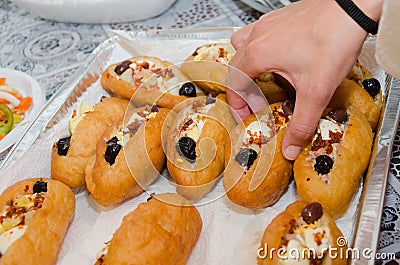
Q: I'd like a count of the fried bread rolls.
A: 12